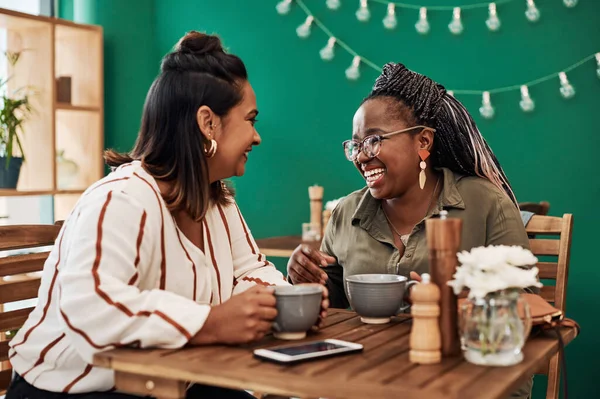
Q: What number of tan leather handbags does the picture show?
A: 1